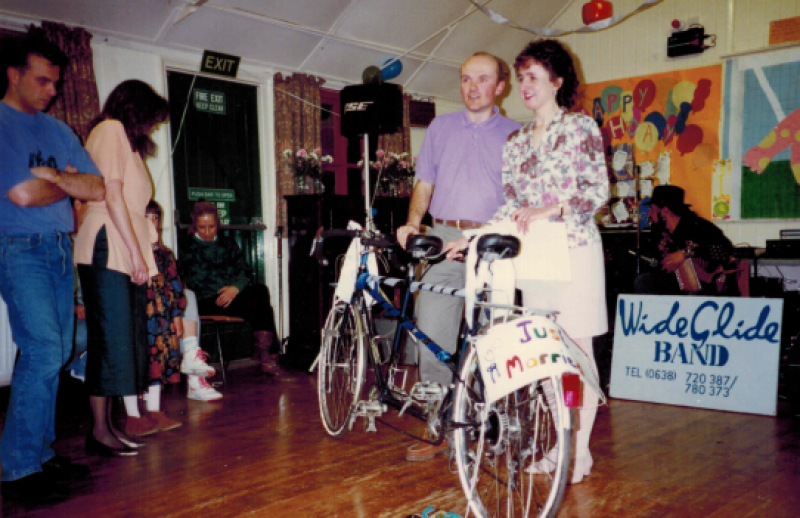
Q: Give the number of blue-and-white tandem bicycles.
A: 1